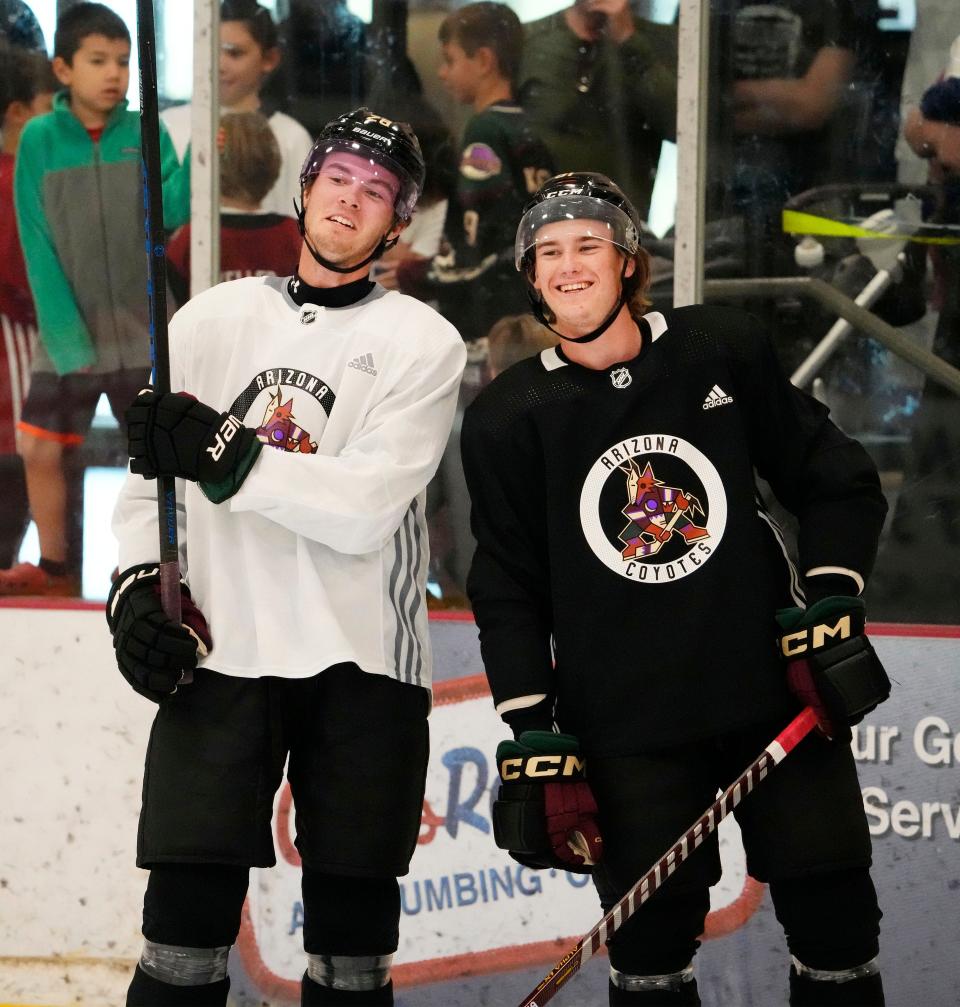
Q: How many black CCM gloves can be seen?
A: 2